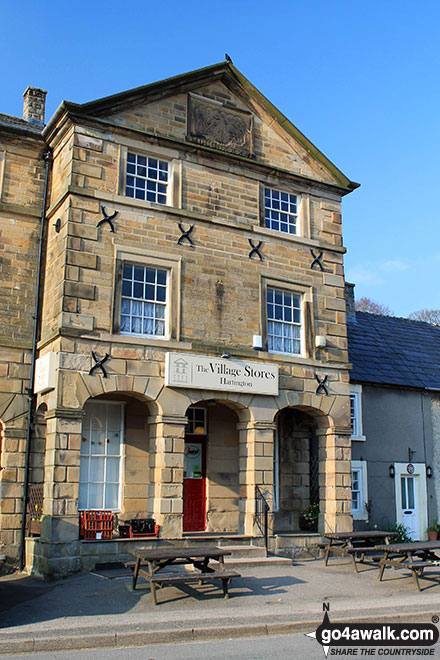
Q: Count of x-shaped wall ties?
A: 6